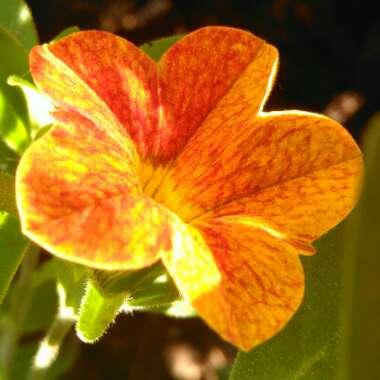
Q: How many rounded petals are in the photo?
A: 5